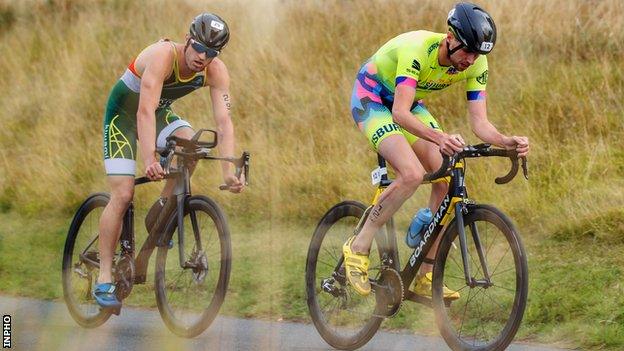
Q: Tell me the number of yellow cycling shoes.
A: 2